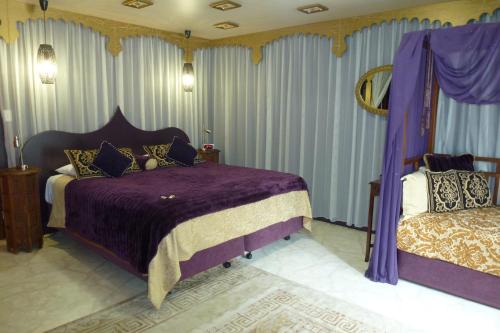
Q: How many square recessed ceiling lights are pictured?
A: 4